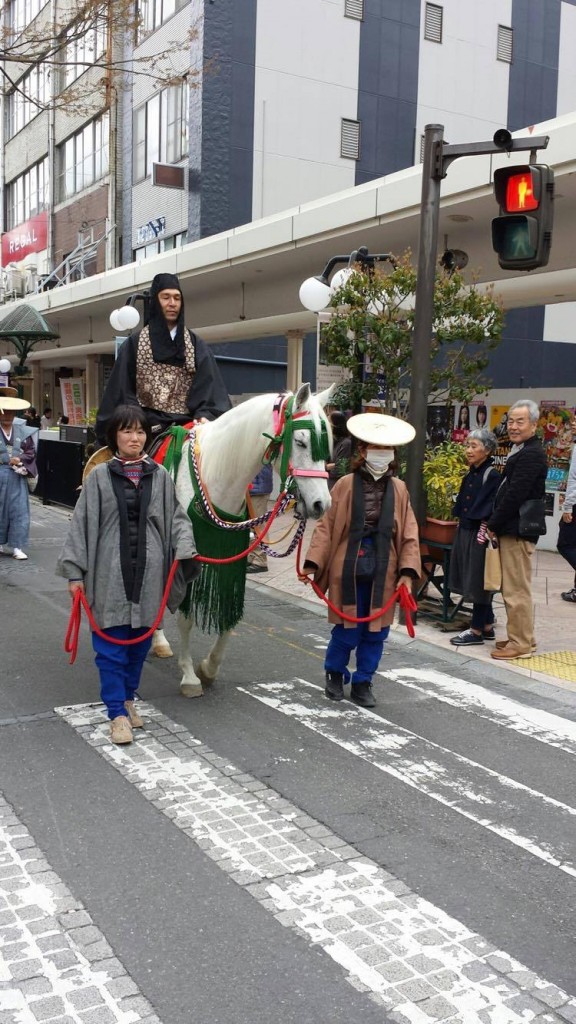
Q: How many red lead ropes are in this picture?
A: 2